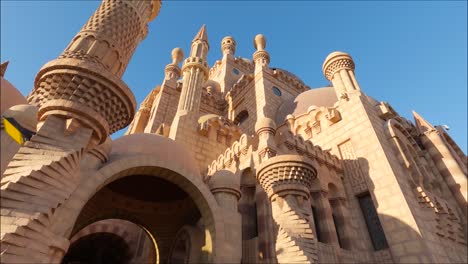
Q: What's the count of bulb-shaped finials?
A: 2